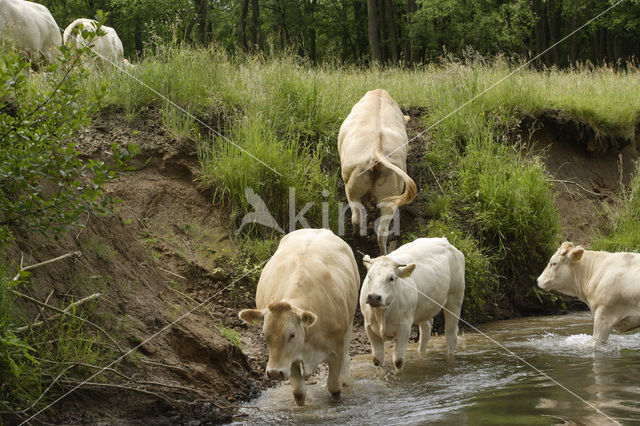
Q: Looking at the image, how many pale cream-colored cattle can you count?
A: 6